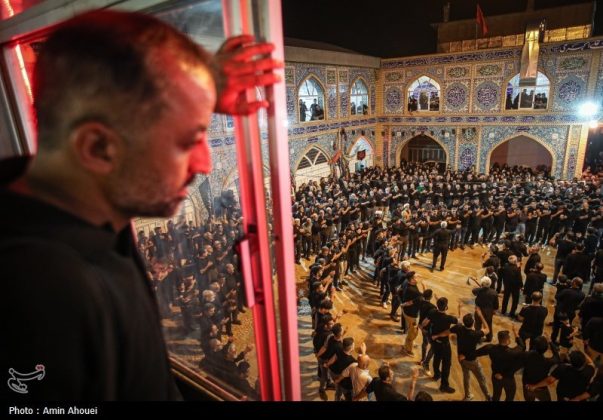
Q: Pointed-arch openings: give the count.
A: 8